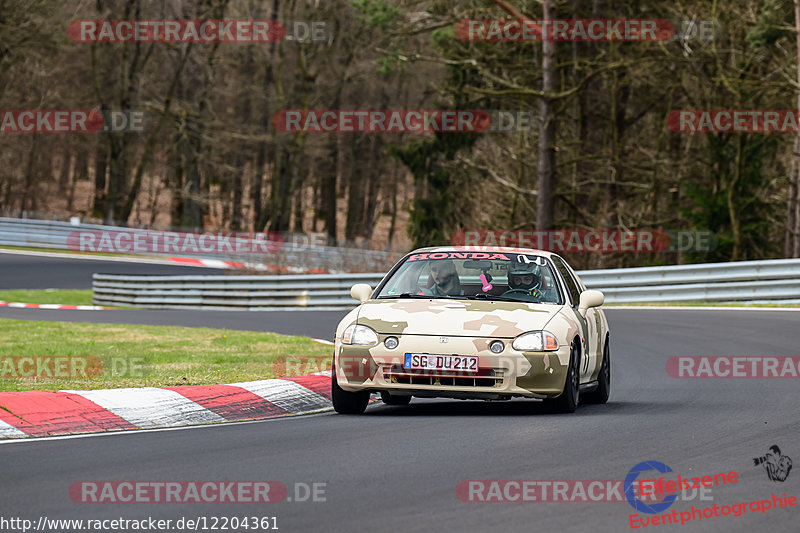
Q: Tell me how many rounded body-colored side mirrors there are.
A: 2